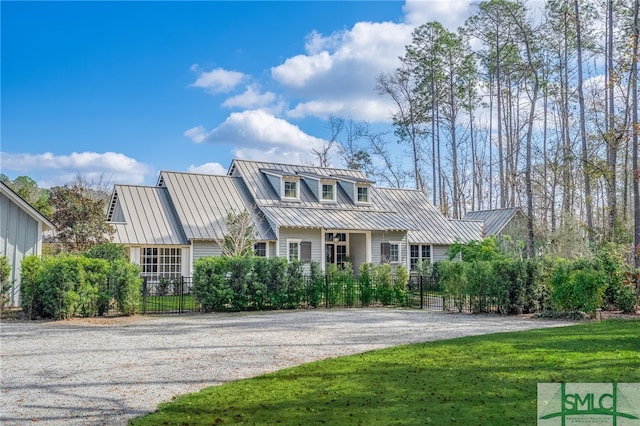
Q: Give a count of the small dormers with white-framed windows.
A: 3